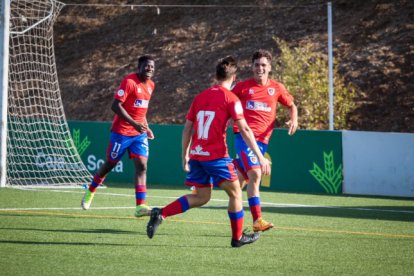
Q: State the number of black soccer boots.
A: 2